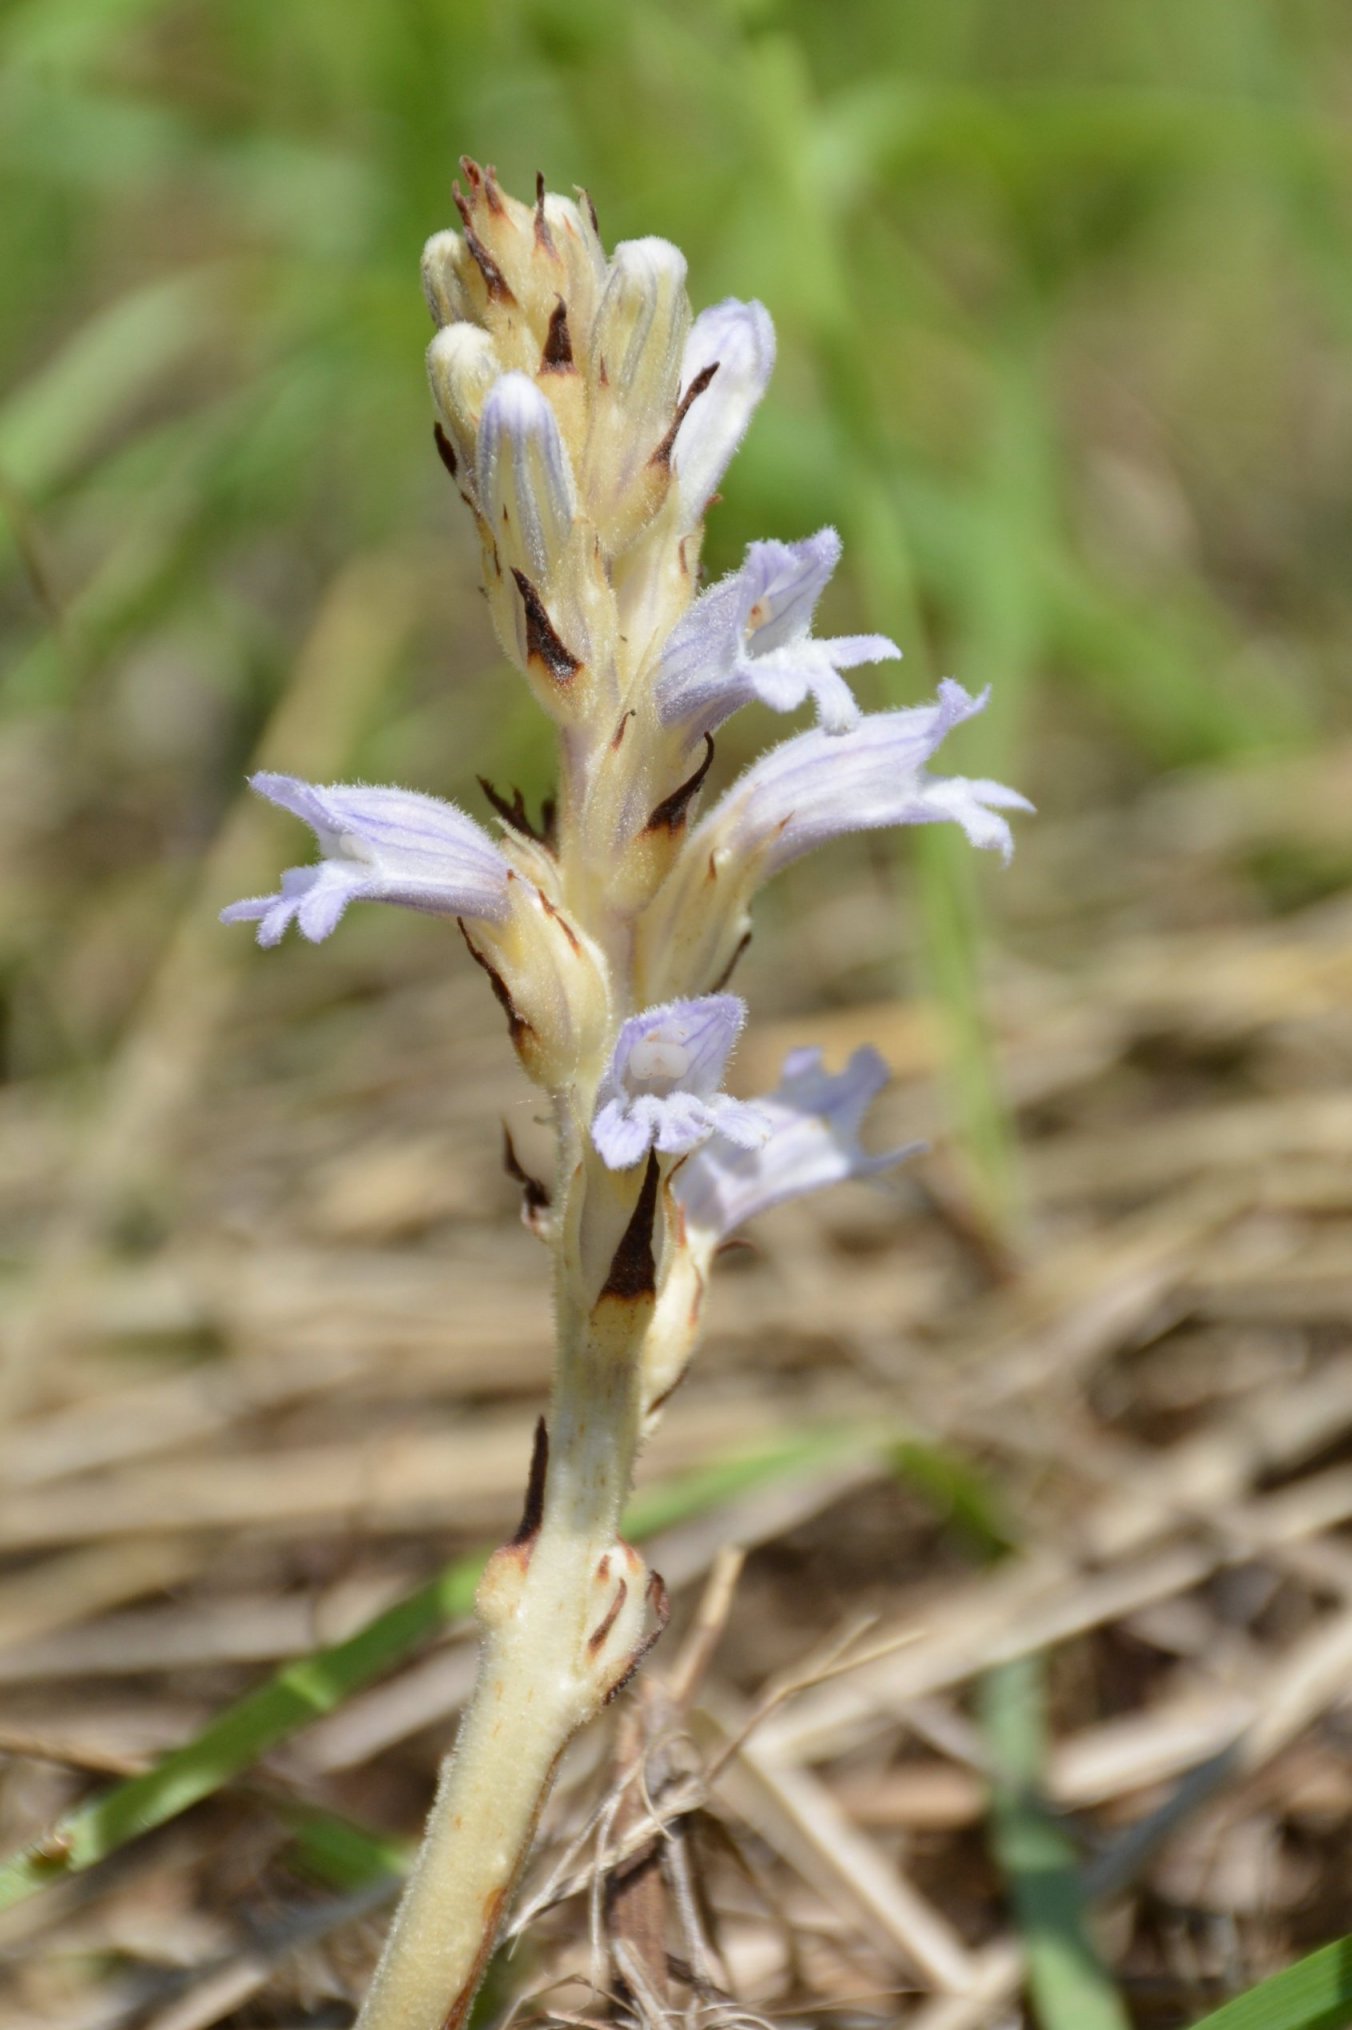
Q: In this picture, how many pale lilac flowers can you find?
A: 5